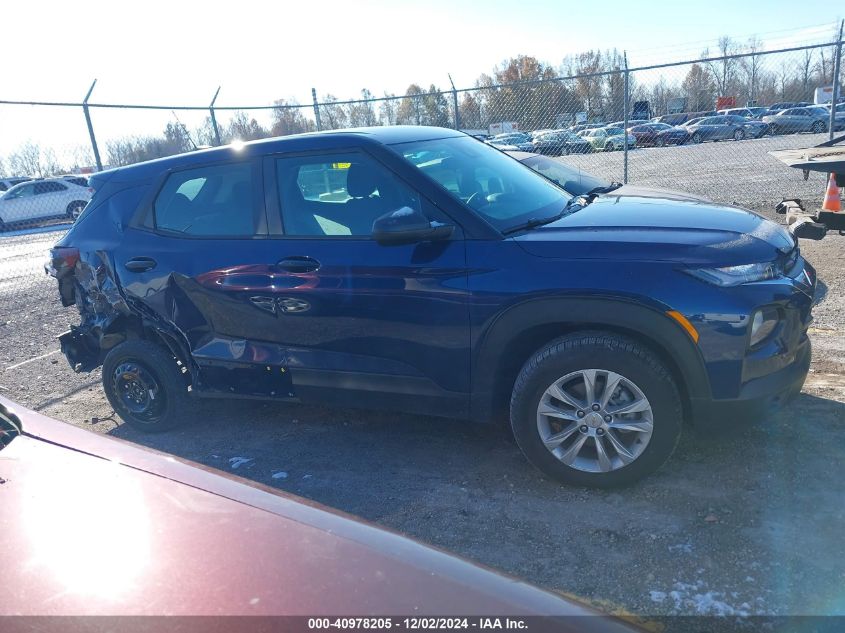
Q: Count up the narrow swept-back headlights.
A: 1